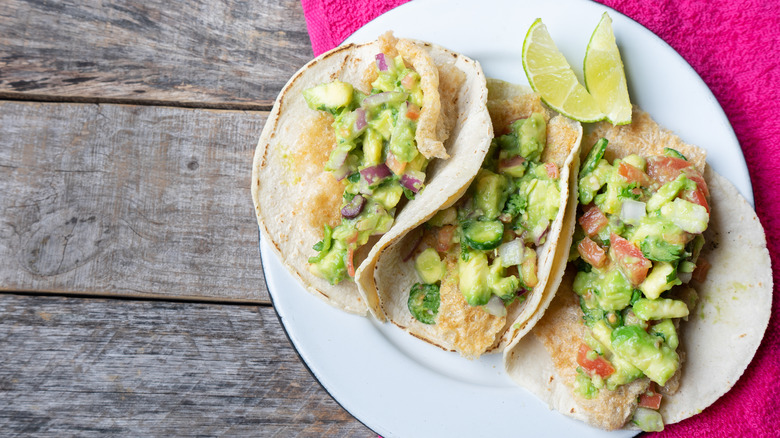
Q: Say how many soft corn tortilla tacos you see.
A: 3